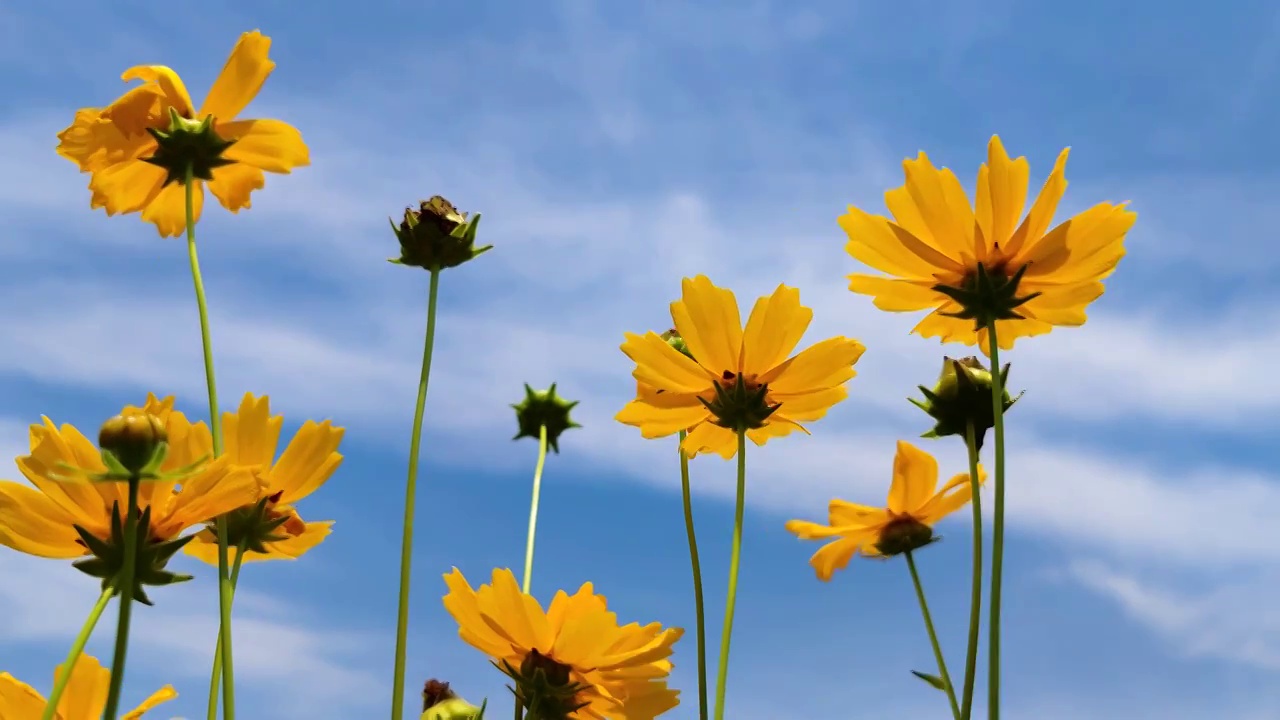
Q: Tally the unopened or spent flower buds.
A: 6